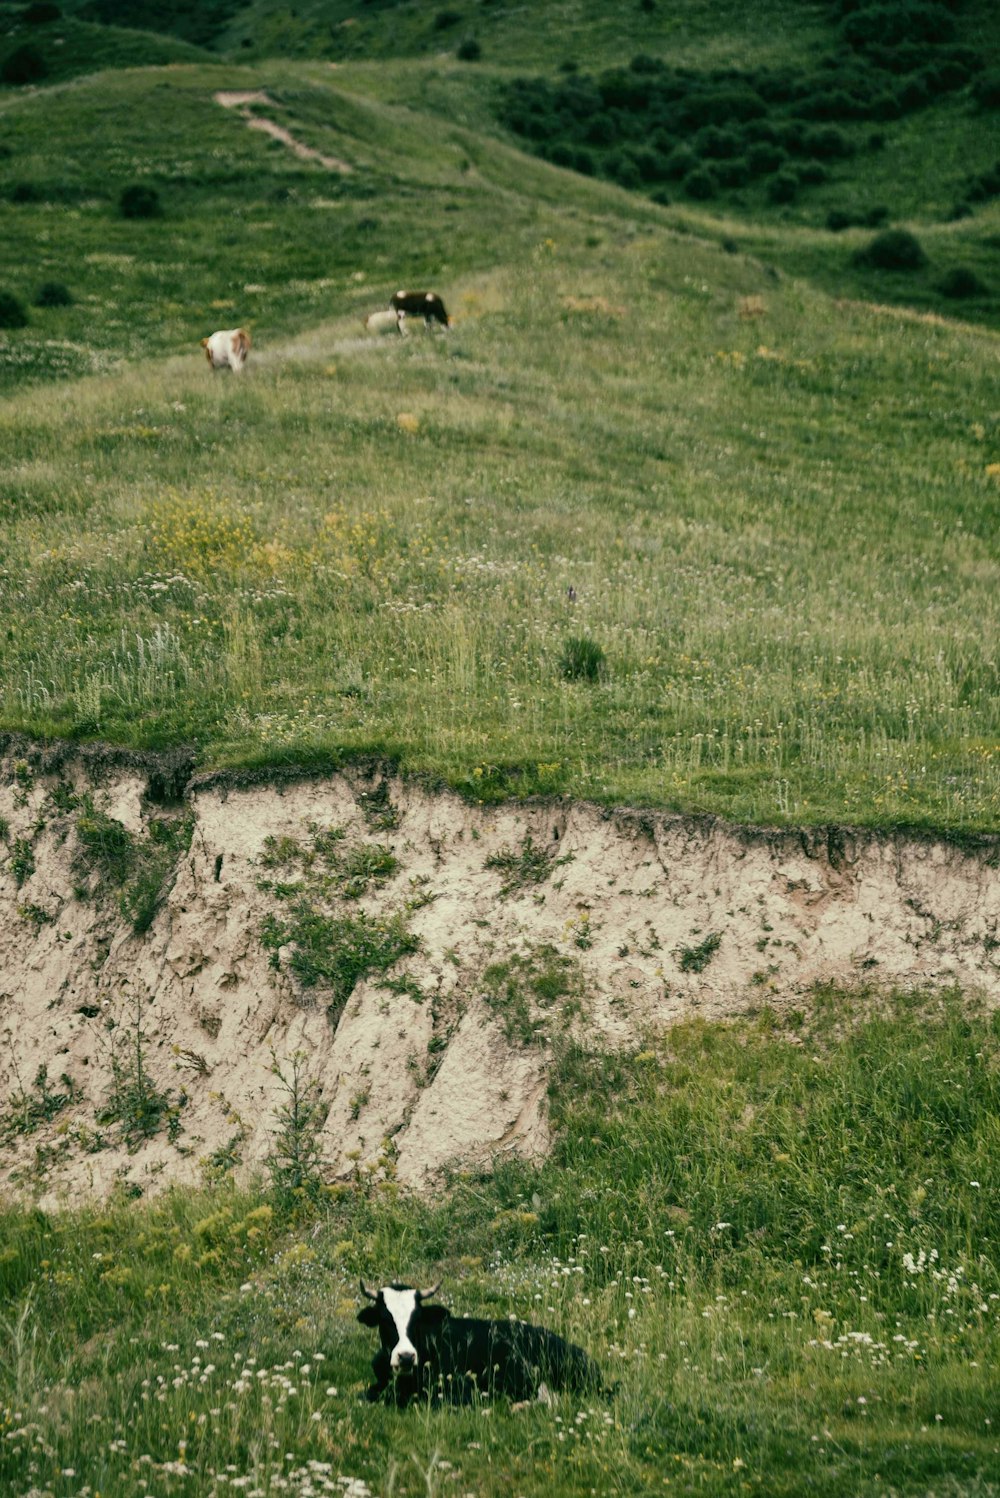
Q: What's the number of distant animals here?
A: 3